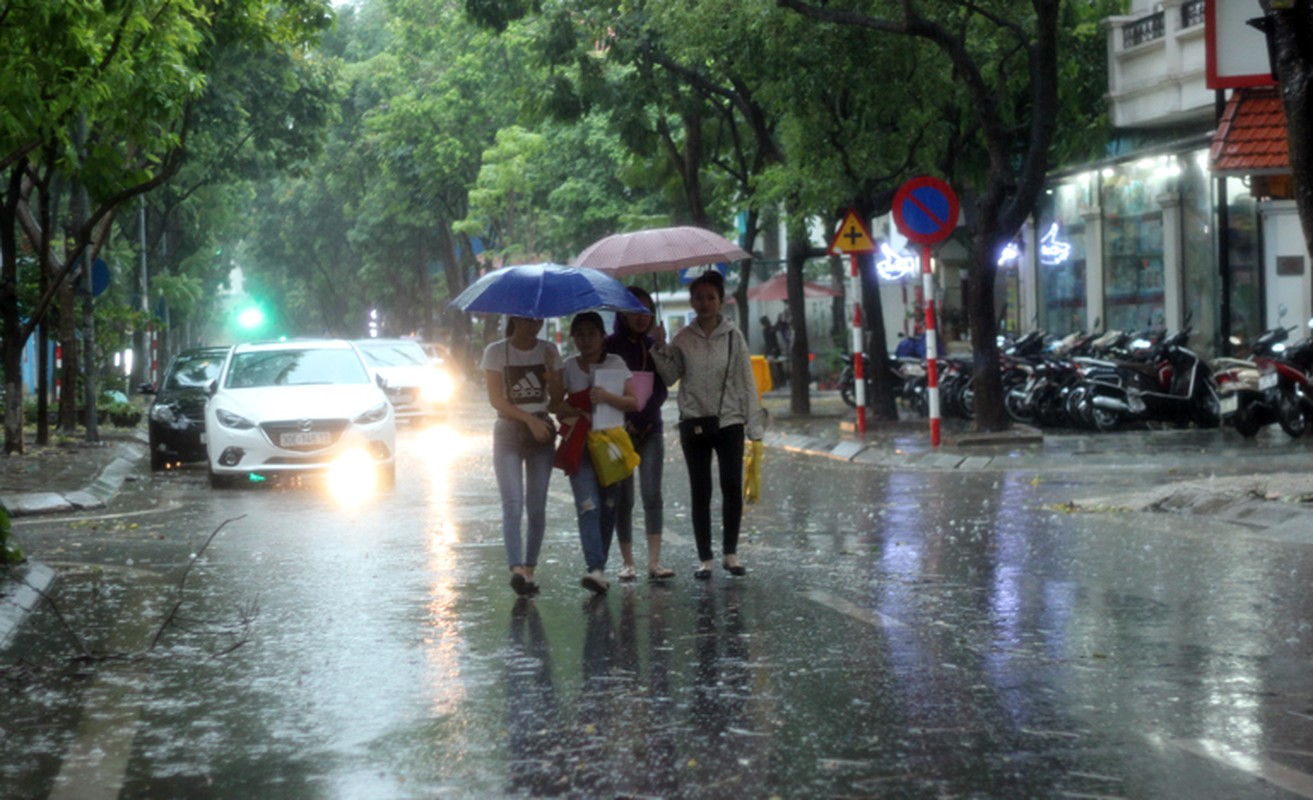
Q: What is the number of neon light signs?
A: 3